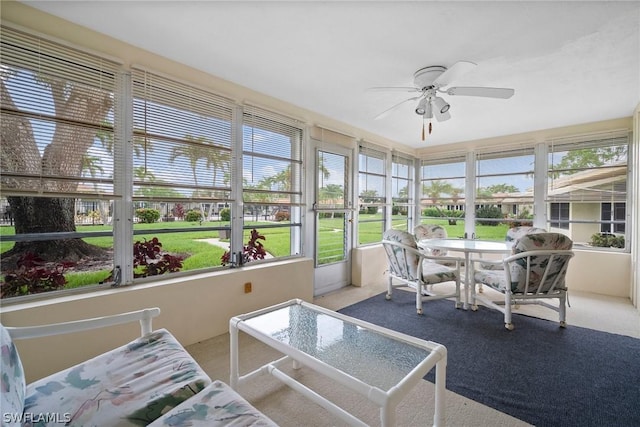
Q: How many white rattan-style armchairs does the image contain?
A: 4